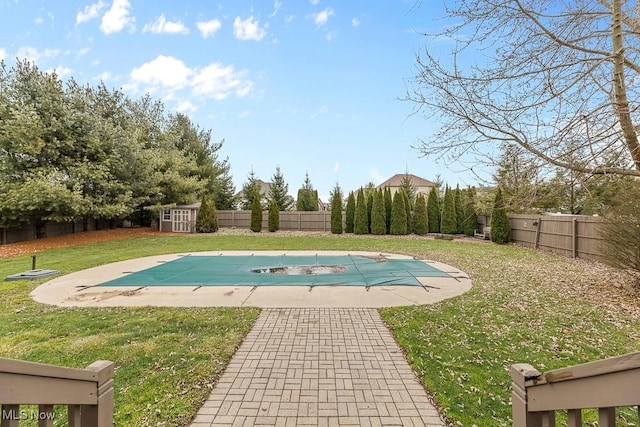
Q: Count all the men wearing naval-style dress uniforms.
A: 0